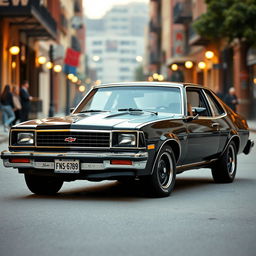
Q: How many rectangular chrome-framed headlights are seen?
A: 2